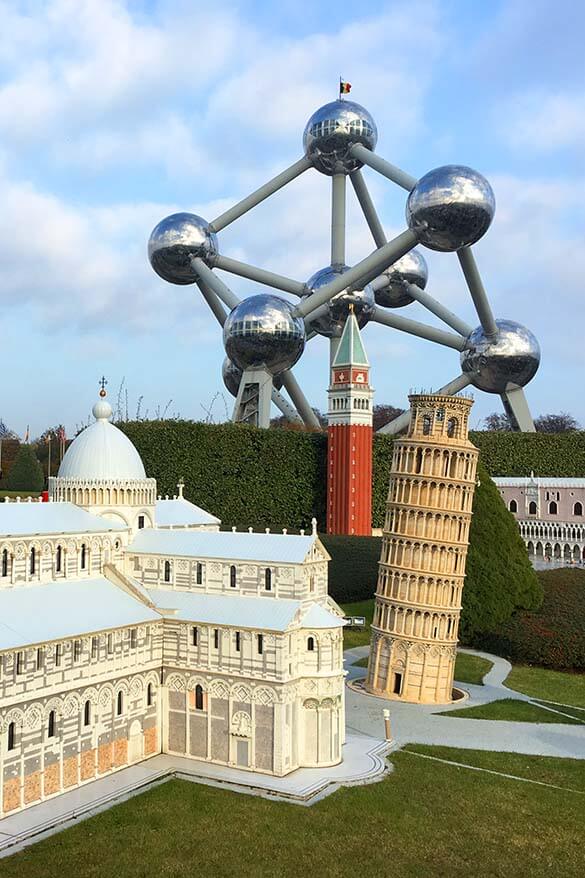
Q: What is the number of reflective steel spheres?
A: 8